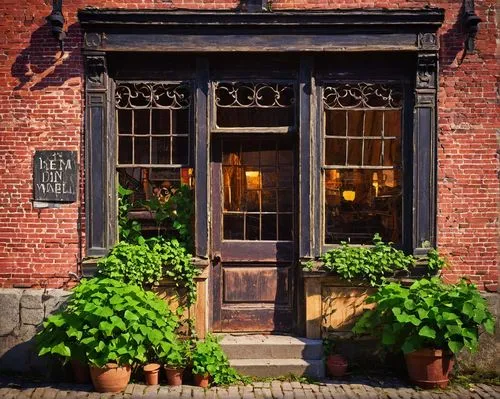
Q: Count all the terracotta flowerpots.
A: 7